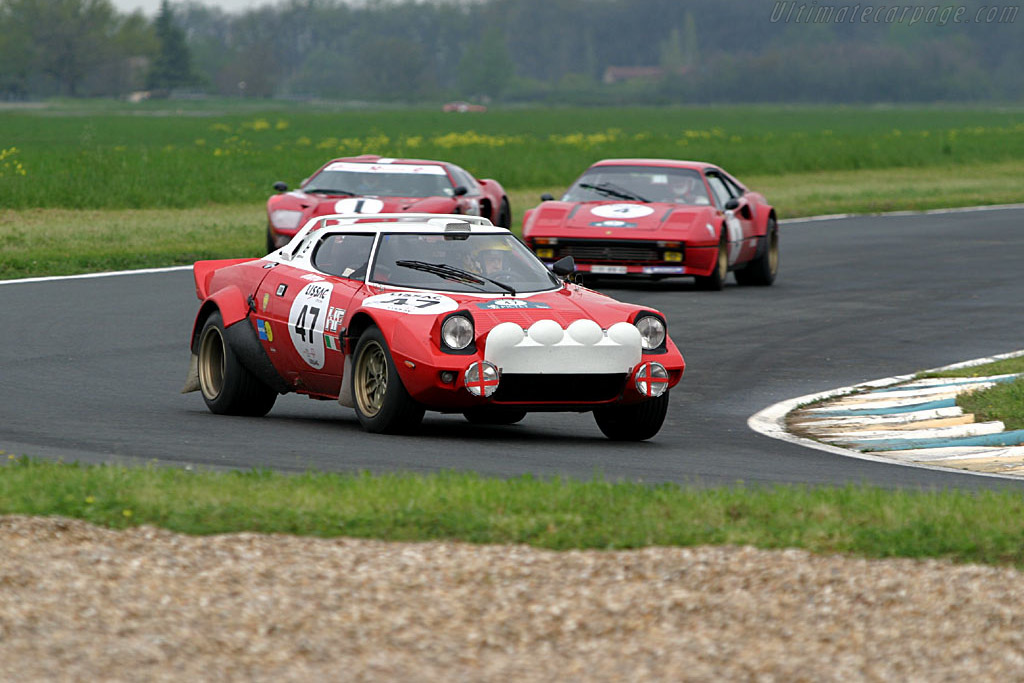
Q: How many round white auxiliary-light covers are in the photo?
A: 4